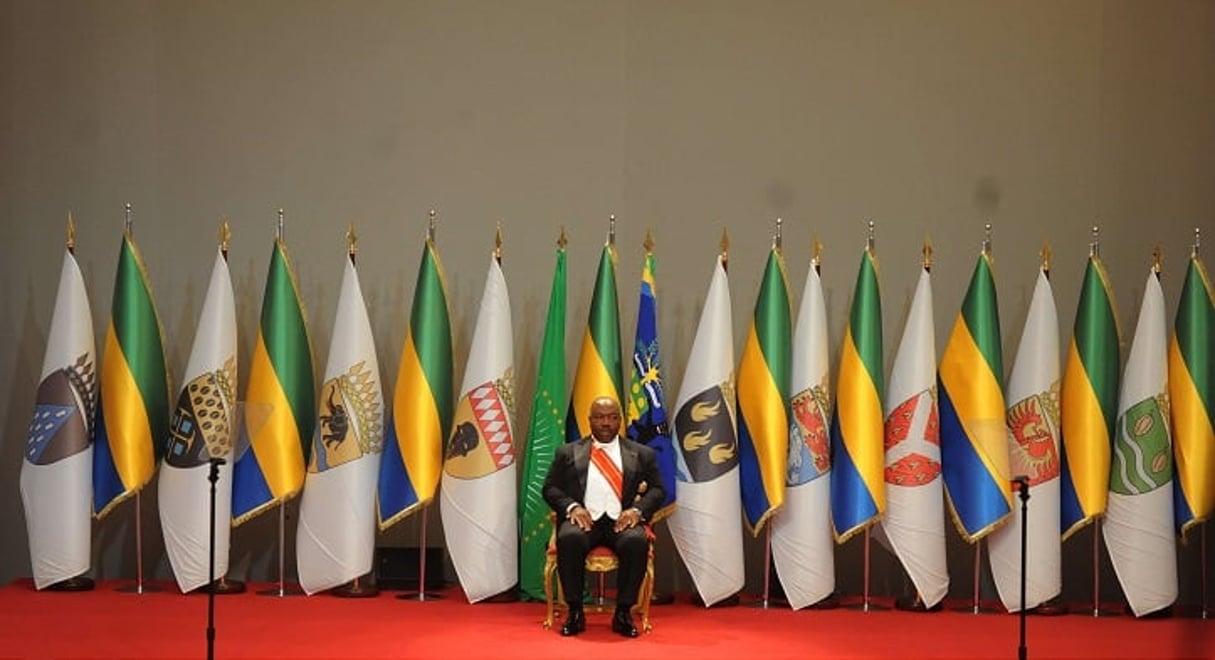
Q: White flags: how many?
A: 9